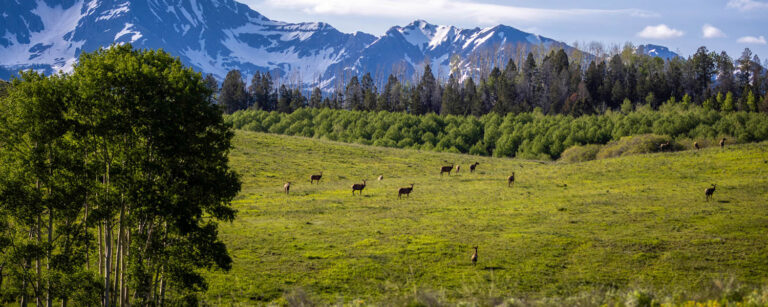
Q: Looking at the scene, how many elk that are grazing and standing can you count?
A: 14